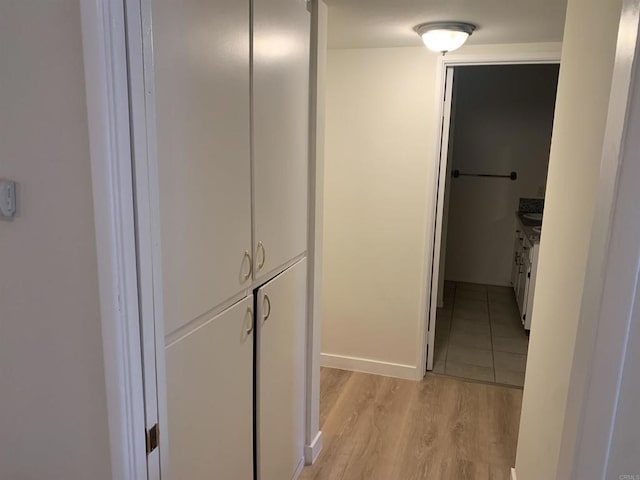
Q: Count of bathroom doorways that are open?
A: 1